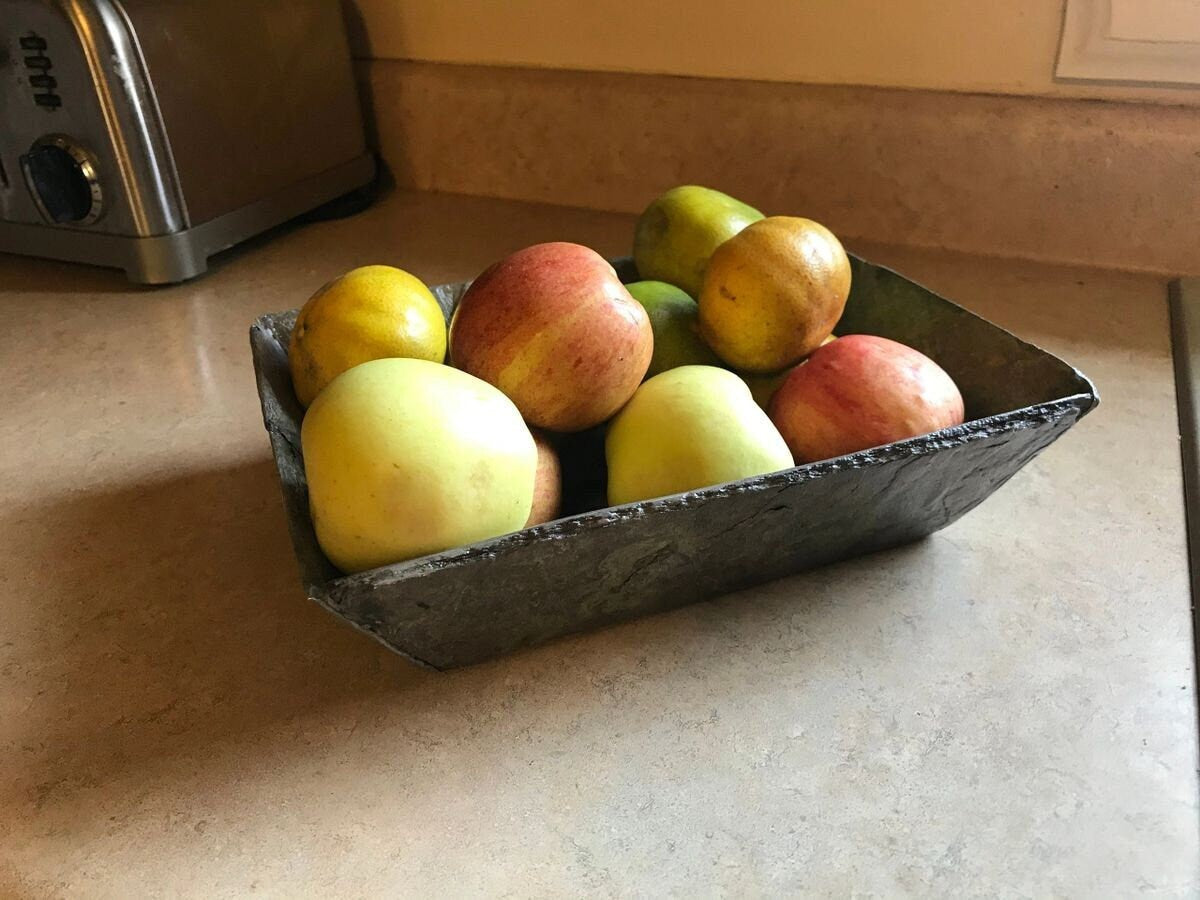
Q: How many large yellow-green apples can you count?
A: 2